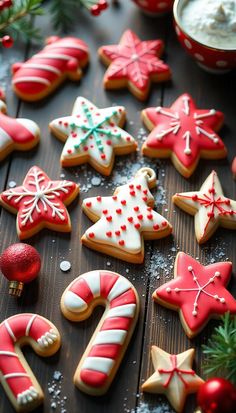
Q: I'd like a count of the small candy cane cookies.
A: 2